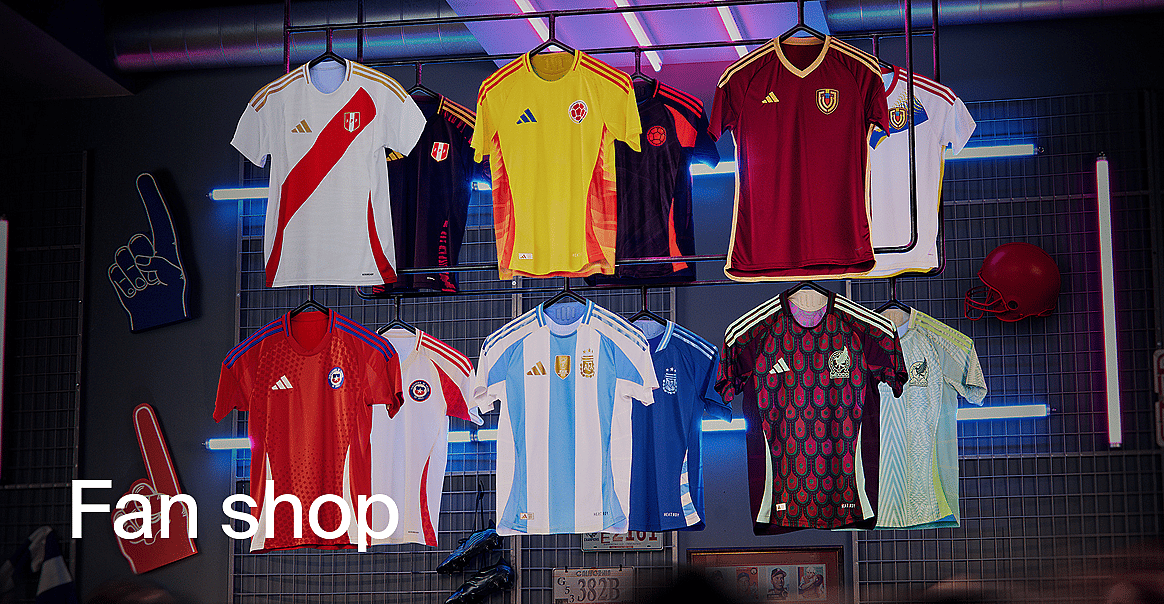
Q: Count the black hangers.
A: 12